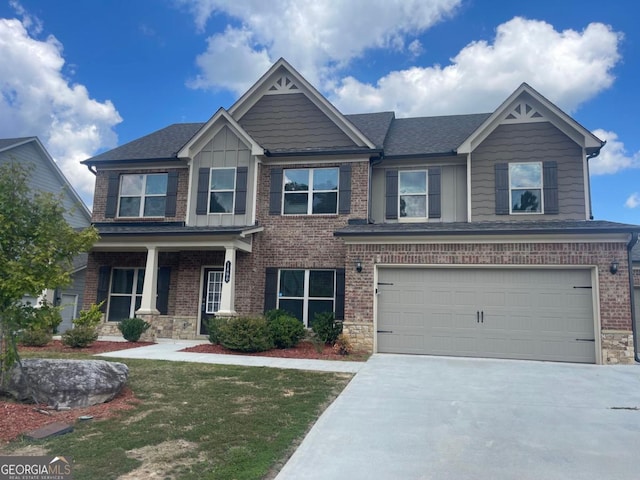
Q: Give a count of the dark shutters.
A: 14